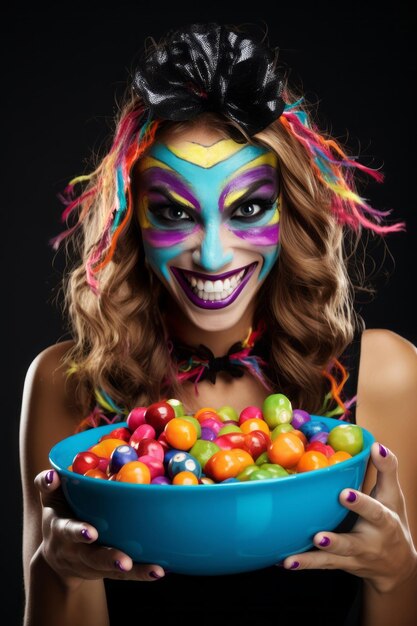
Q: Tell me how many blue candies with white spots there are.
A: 2